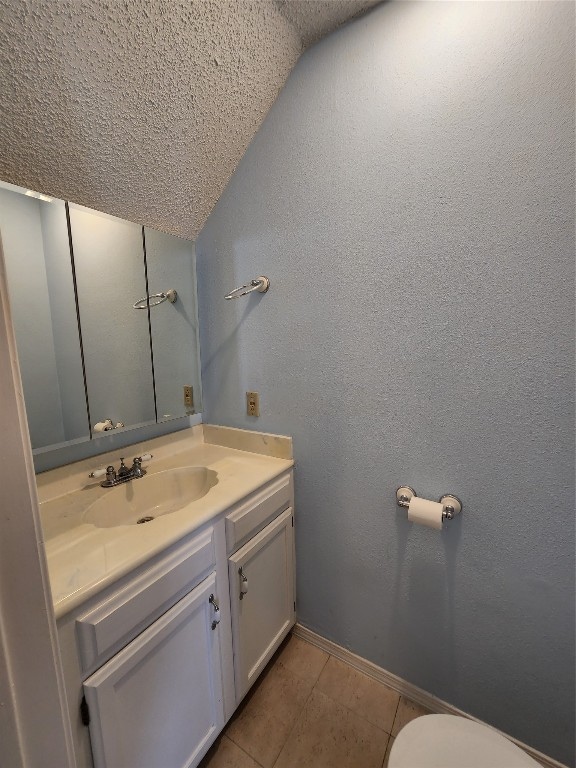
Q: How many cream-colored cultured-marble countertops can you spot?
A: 1